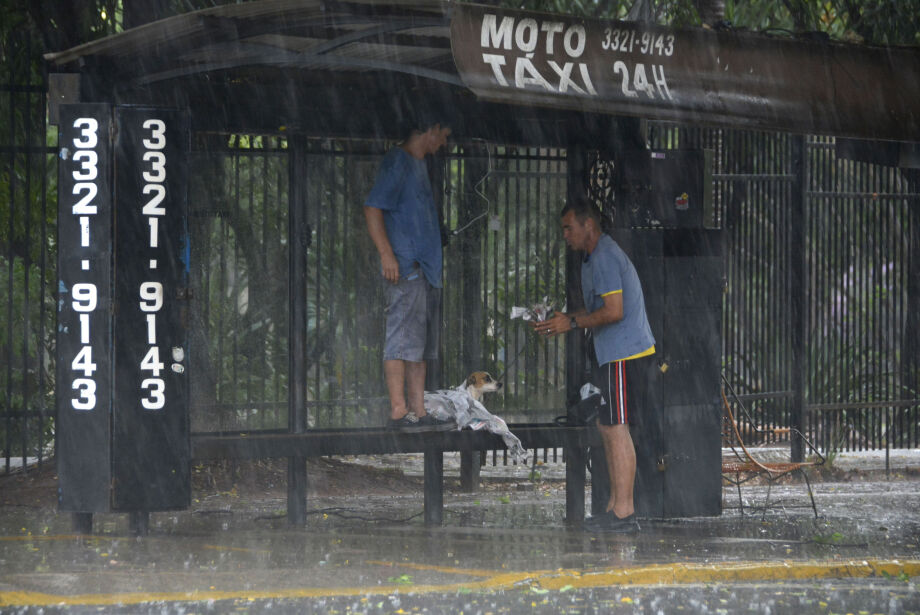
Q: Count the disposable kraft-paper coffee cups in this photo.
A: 0